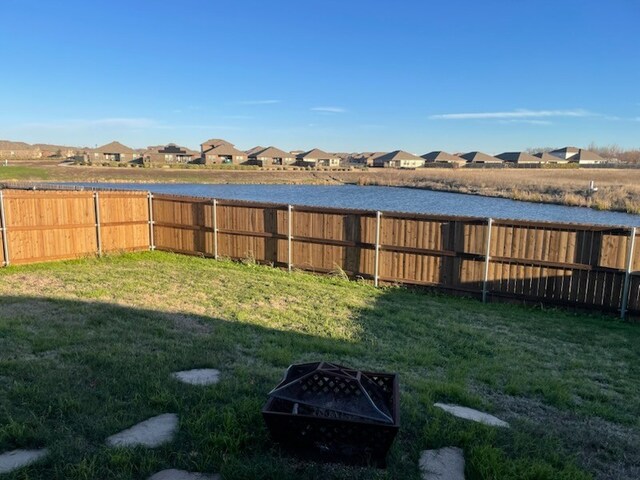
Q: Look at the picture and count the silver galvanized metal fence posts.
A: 8